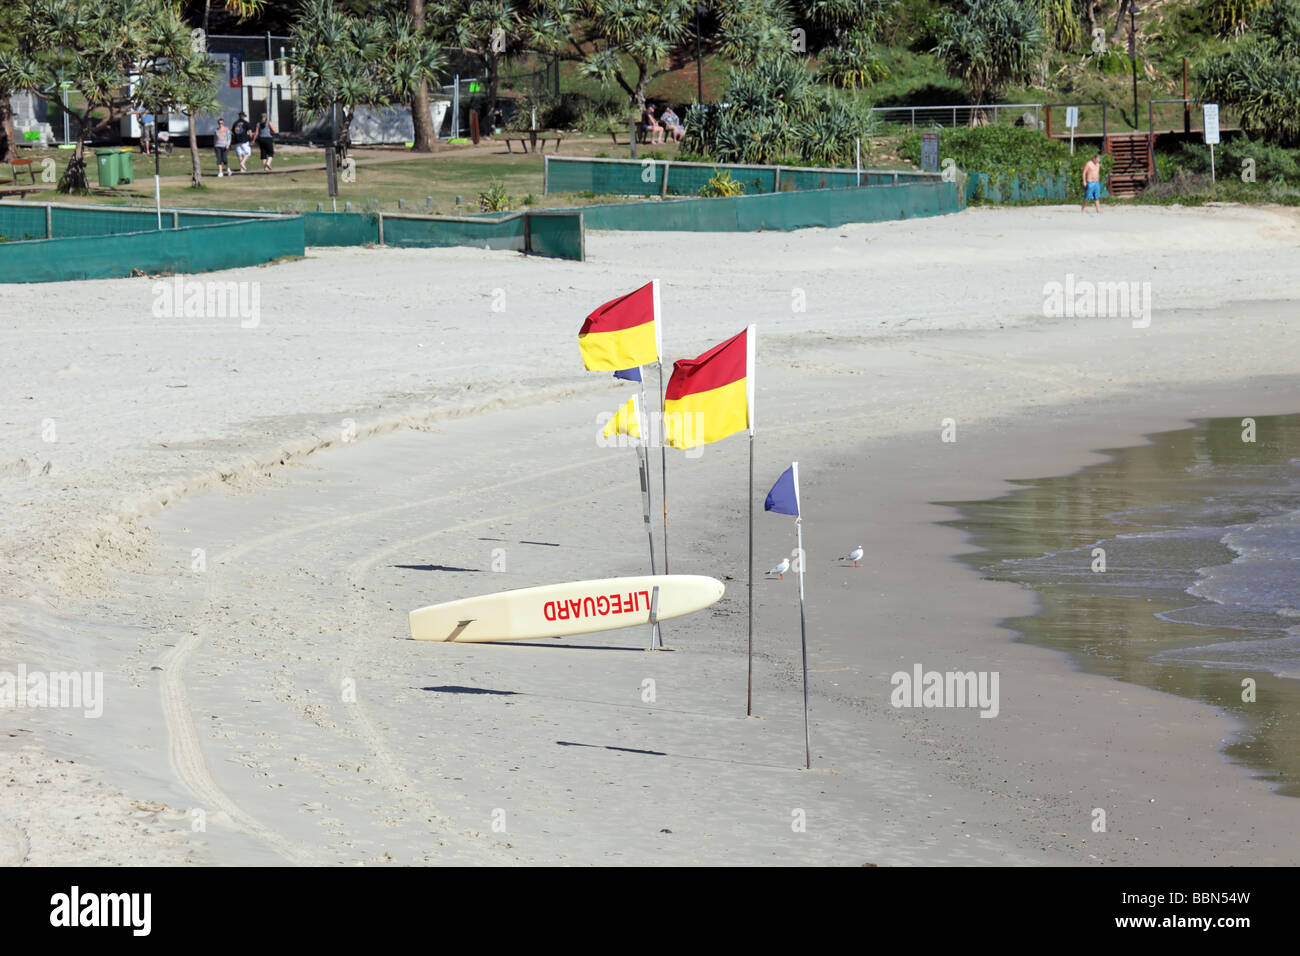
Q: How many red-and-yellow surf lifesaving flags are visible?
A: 2